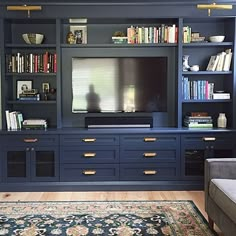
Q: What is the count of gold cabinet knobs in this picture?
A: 8